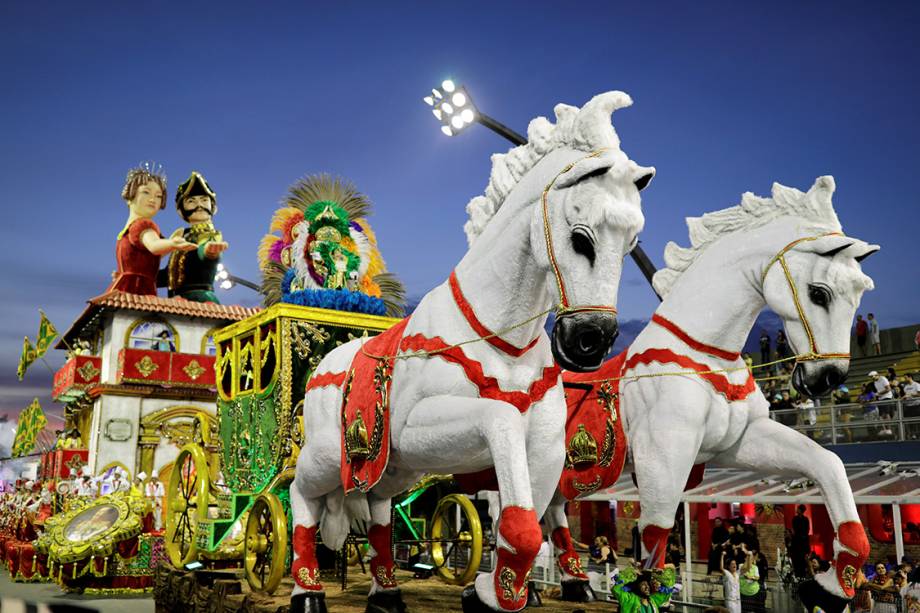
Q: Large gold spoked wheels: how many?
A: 3